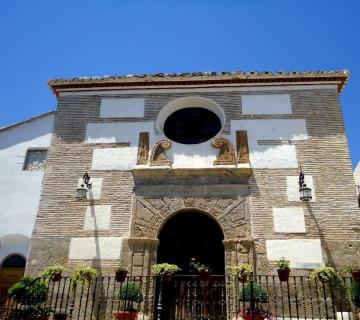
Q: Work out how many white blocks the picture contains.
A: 12